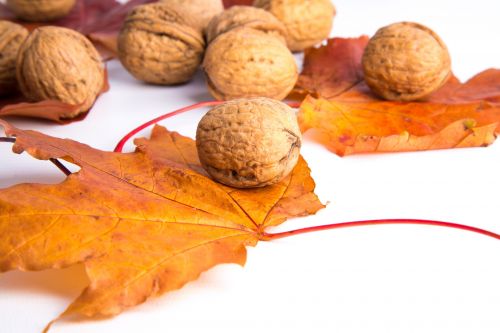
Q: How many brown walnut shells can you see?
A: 10